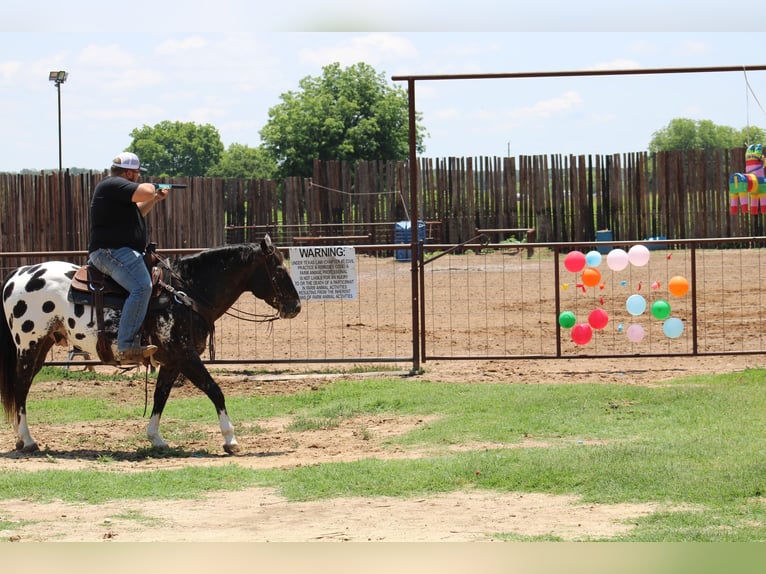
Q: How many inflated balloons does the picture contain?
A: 13